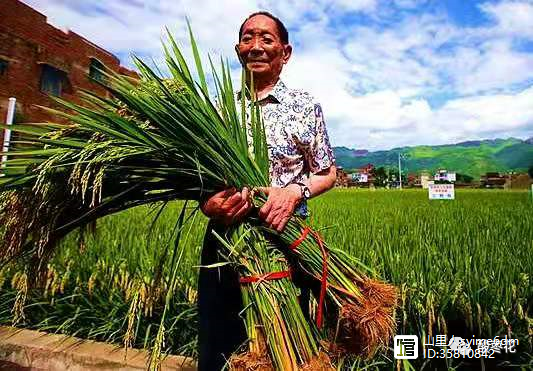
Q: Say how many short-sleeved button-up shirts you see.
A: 1